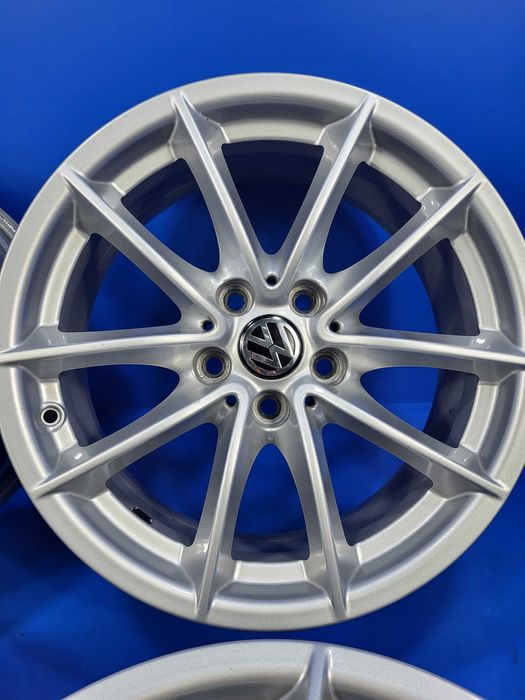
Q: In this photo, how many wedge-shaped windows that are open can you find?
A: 10